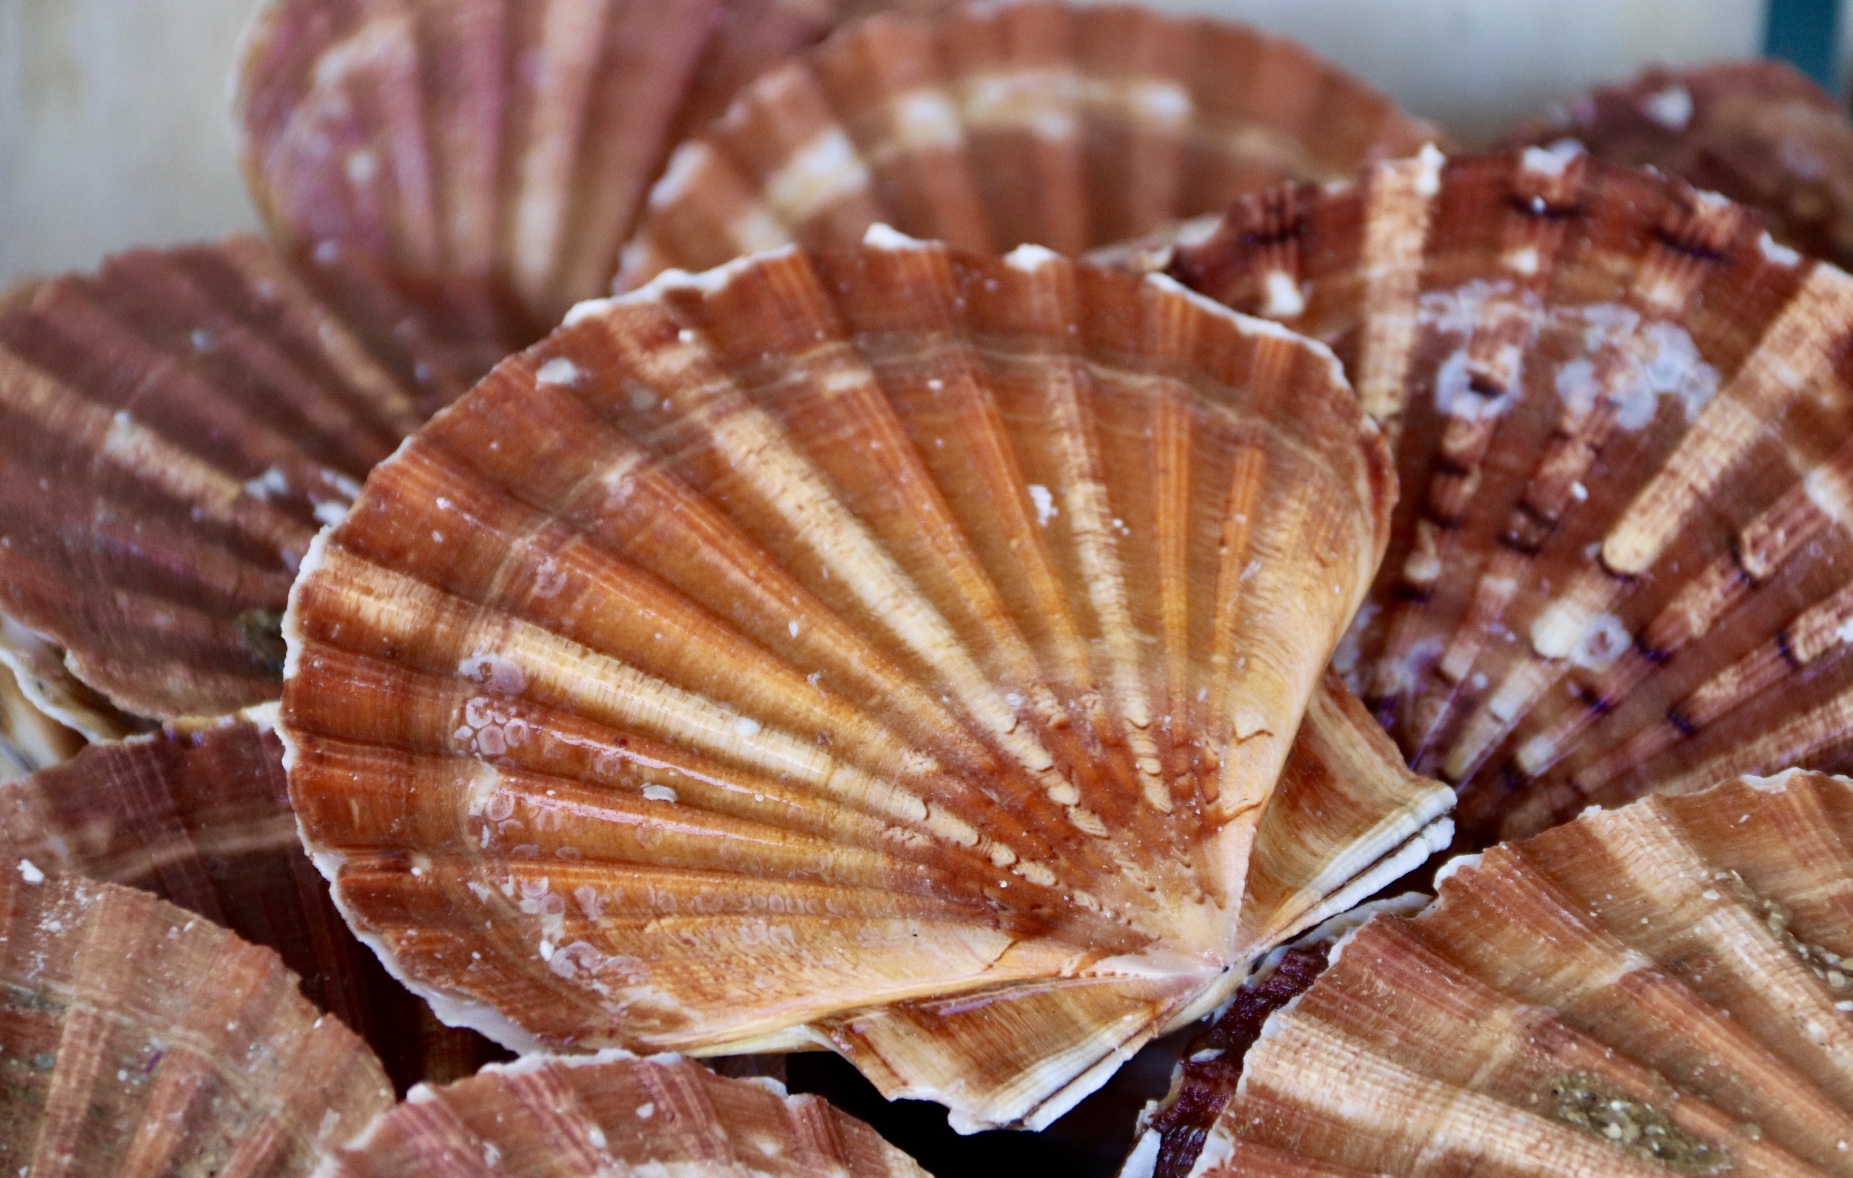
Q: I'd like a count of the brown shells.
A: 10